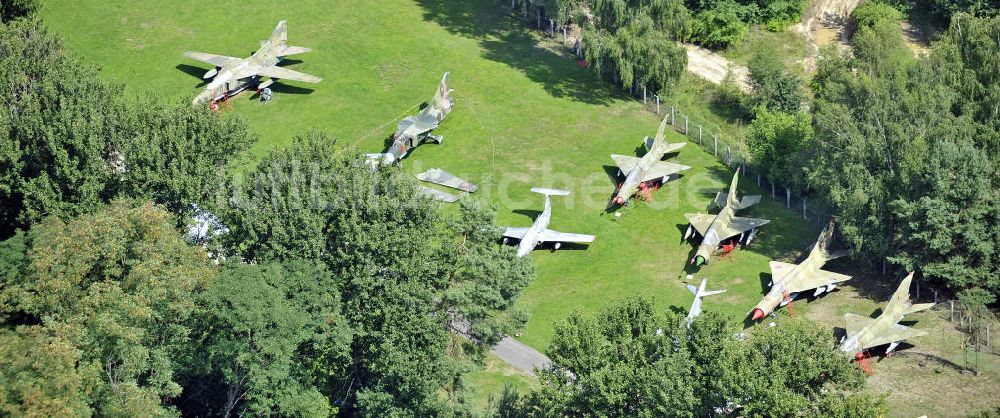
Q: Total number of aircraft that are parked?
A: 8